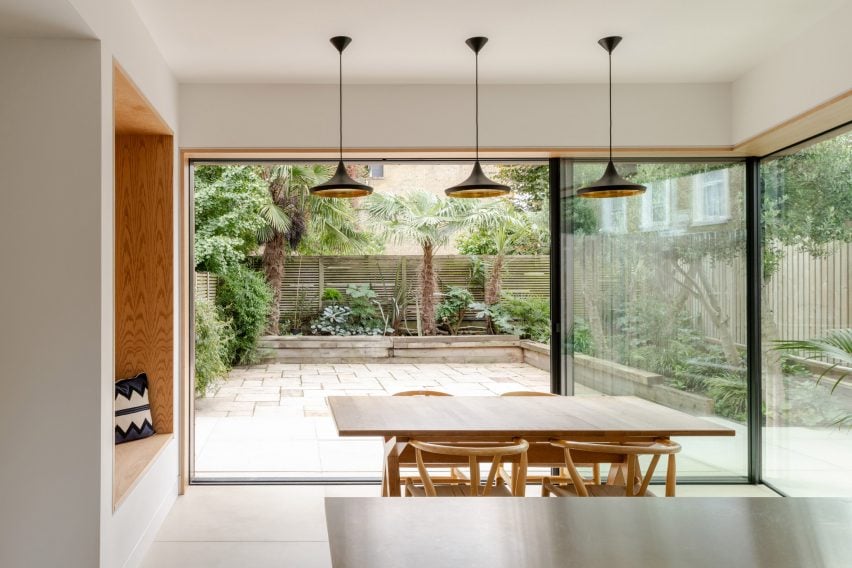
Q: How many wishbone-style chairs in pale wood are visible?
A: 4